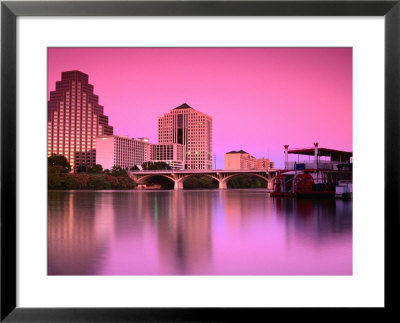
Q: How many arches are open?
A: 3